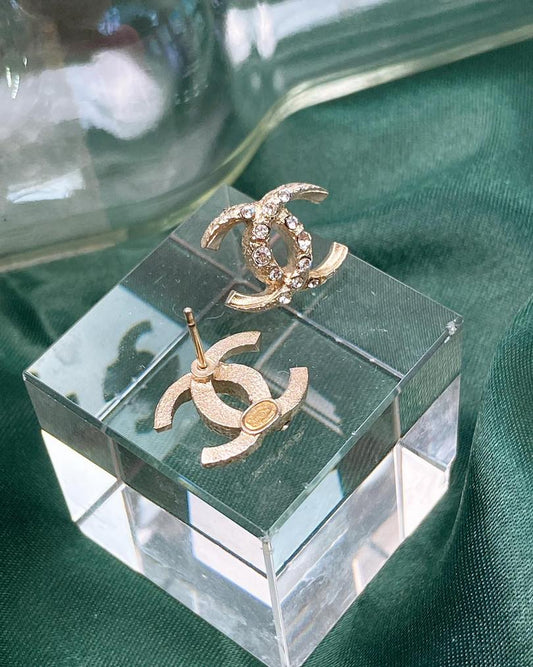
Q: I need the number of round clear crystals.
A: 12